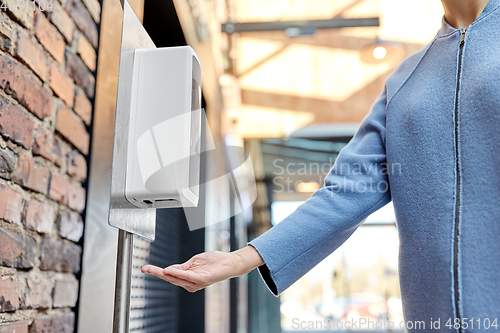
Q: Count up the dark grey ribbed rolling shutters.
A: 1